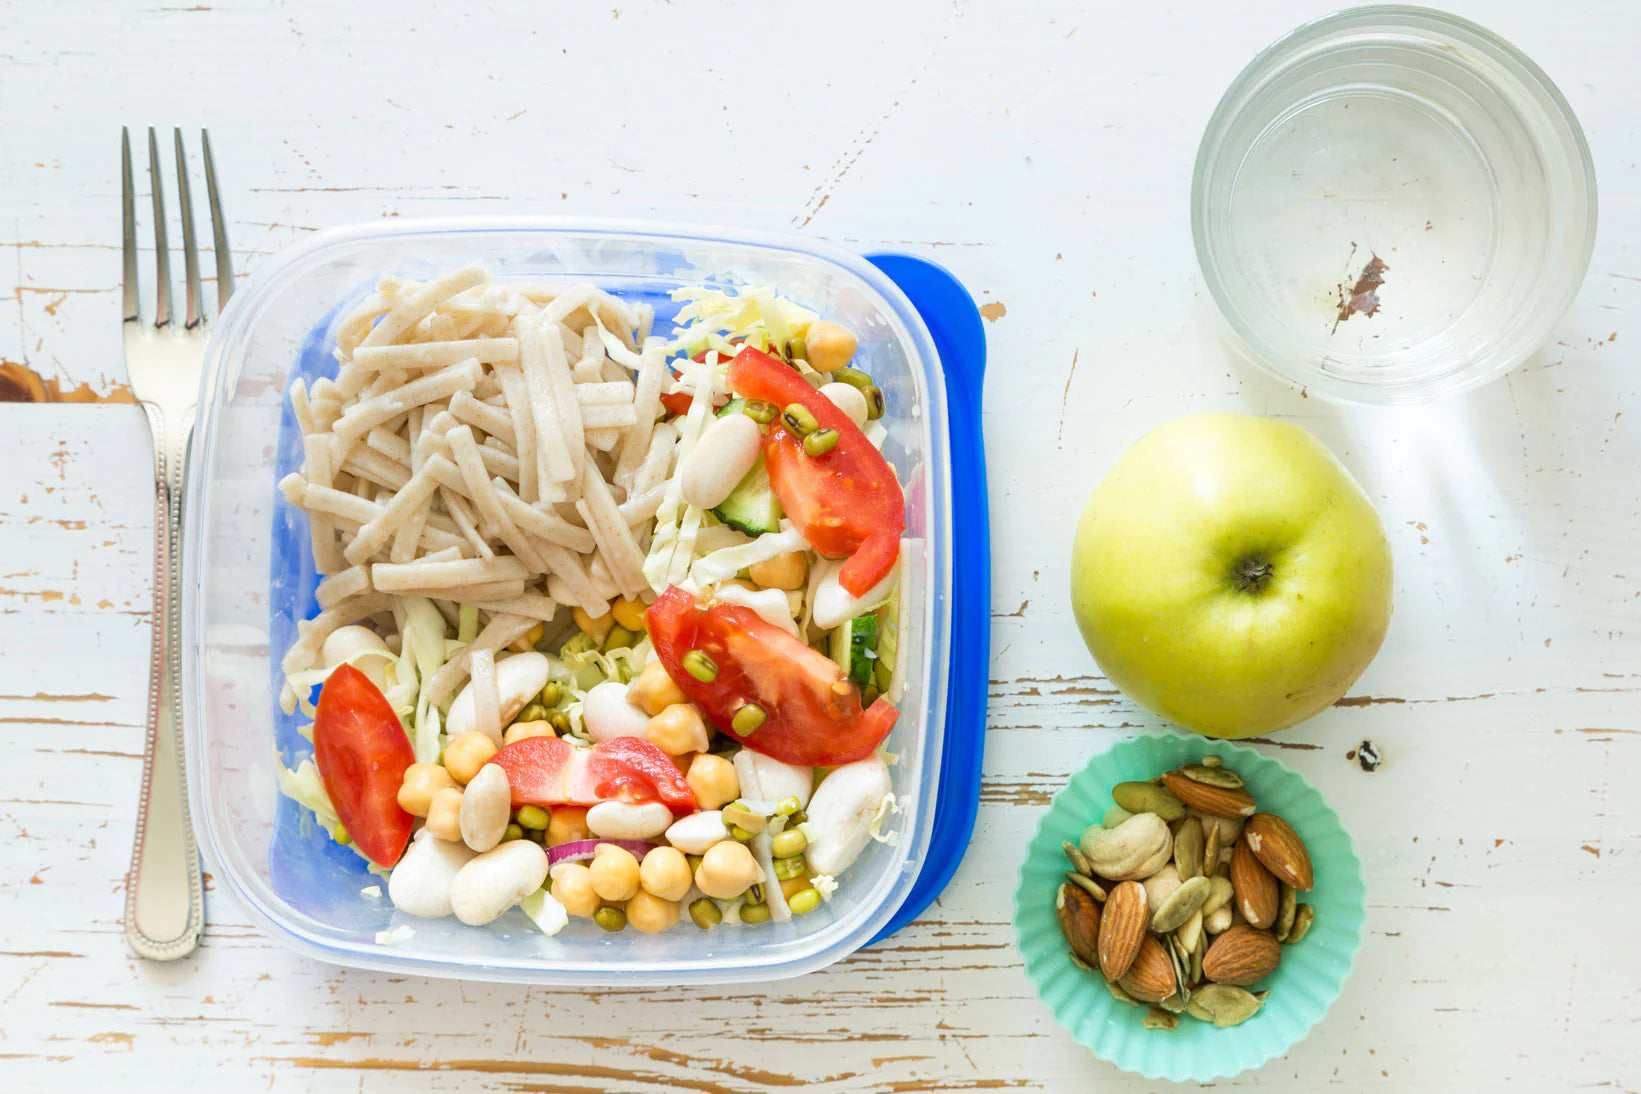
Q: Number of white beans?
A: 13